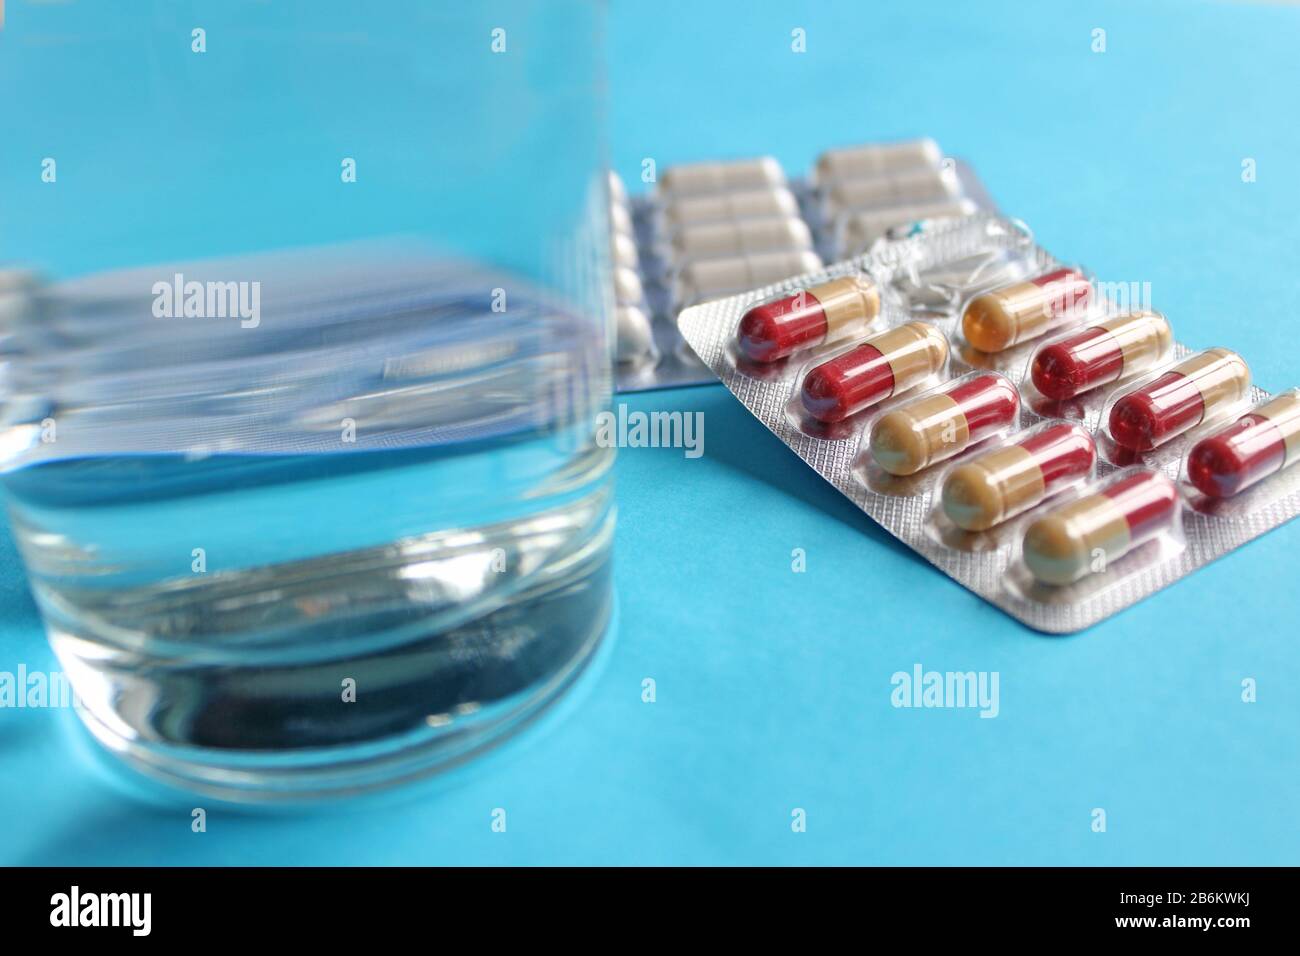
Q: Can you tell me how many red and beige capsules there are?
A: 9